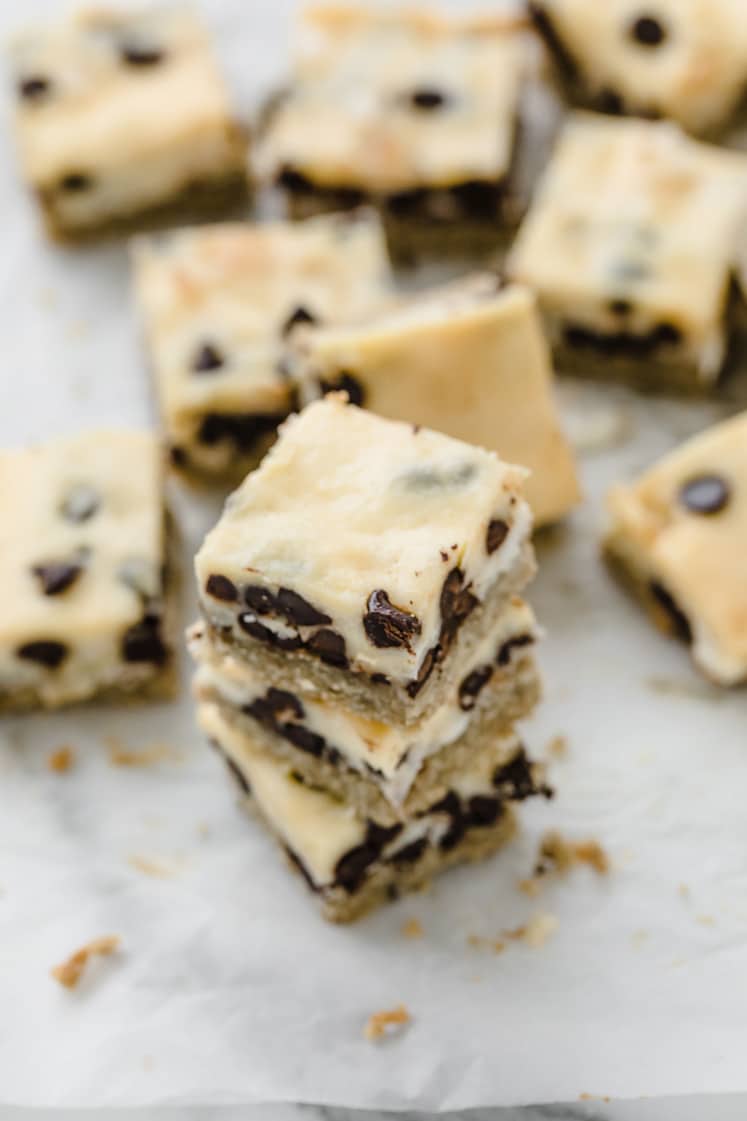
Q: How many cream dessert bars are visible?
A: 11